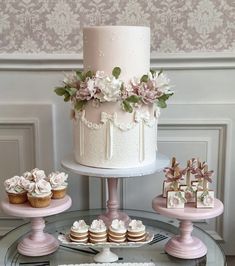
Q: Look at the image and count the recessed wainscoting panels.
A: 2